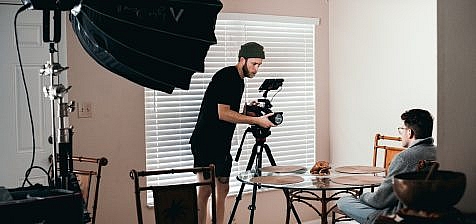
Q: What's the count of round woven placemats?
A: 4